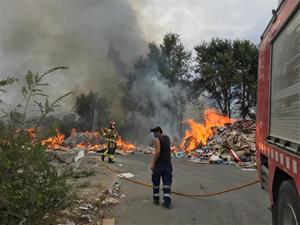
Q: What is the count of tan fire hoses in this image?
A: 1